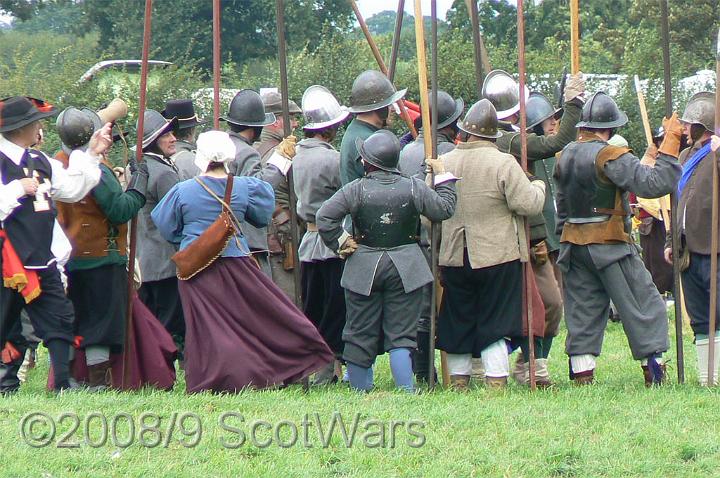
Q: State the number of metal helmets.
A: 12